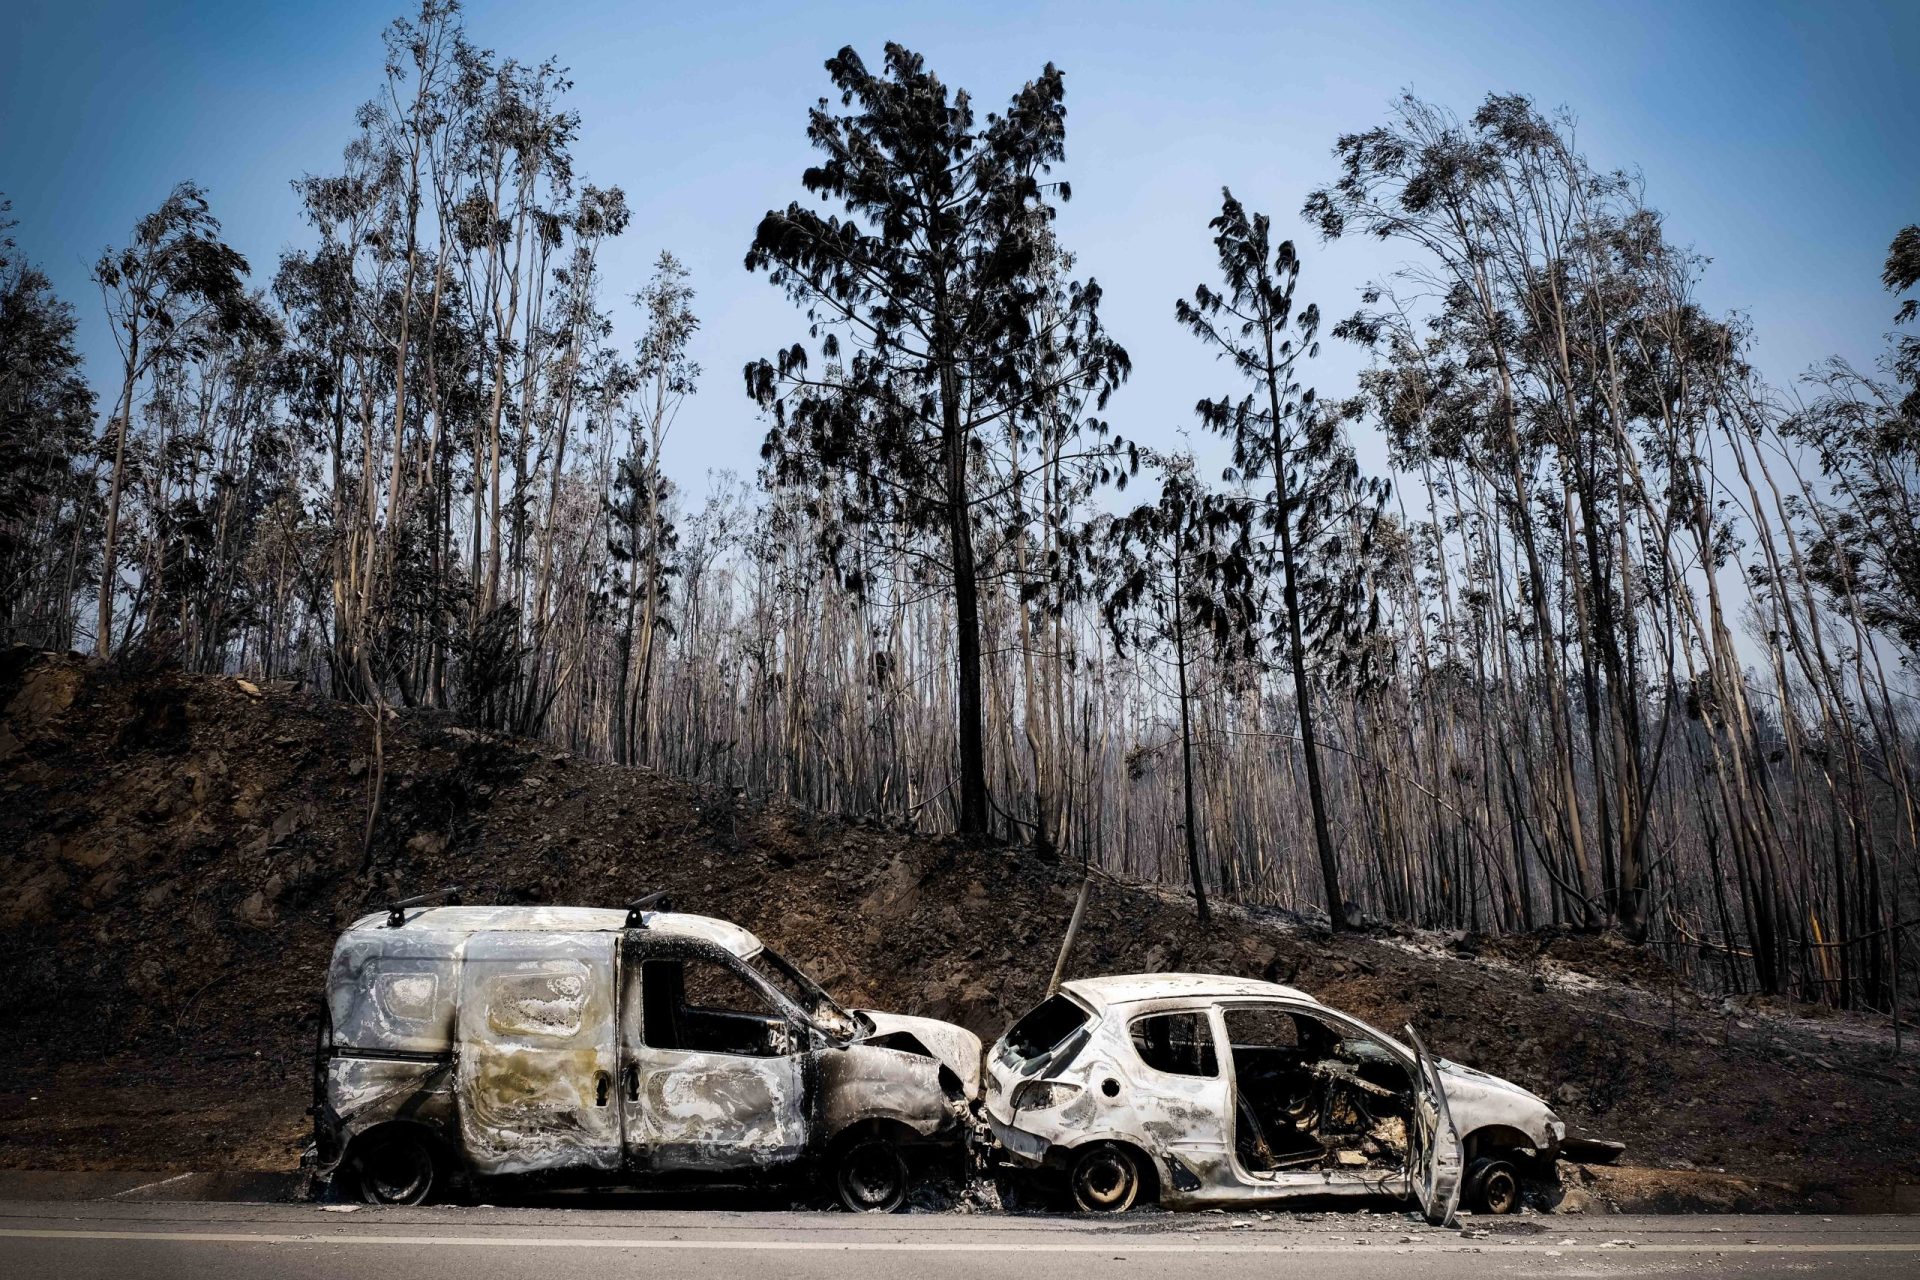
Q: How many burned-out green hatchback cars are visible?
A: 0